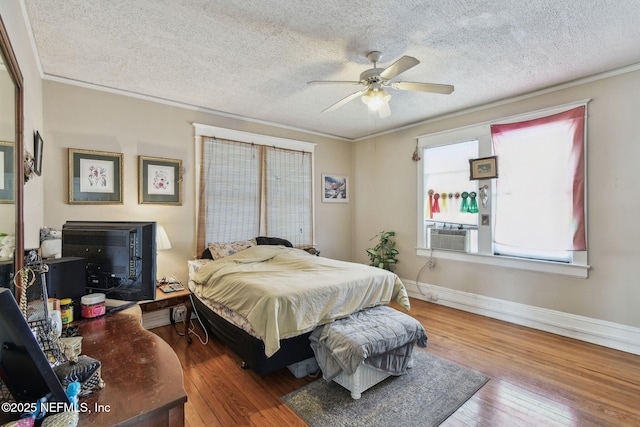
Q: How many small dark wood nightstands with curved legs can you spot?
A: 1